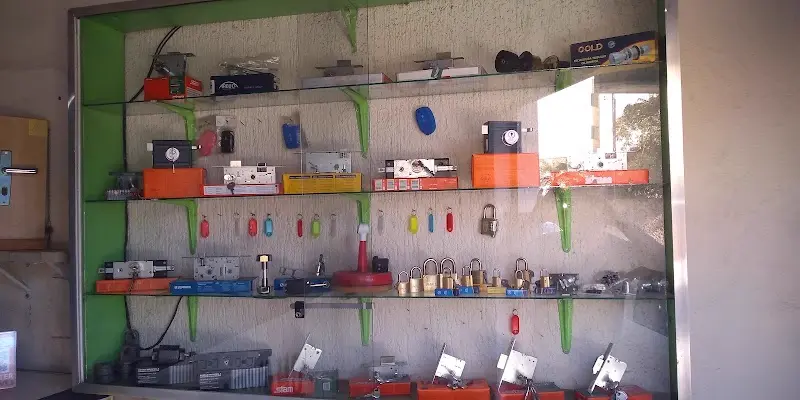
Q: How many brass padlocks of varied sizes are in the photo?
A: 11